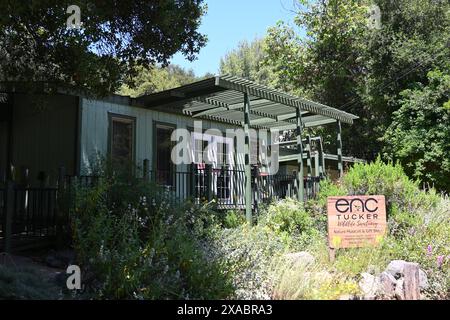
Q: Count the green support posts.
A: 3